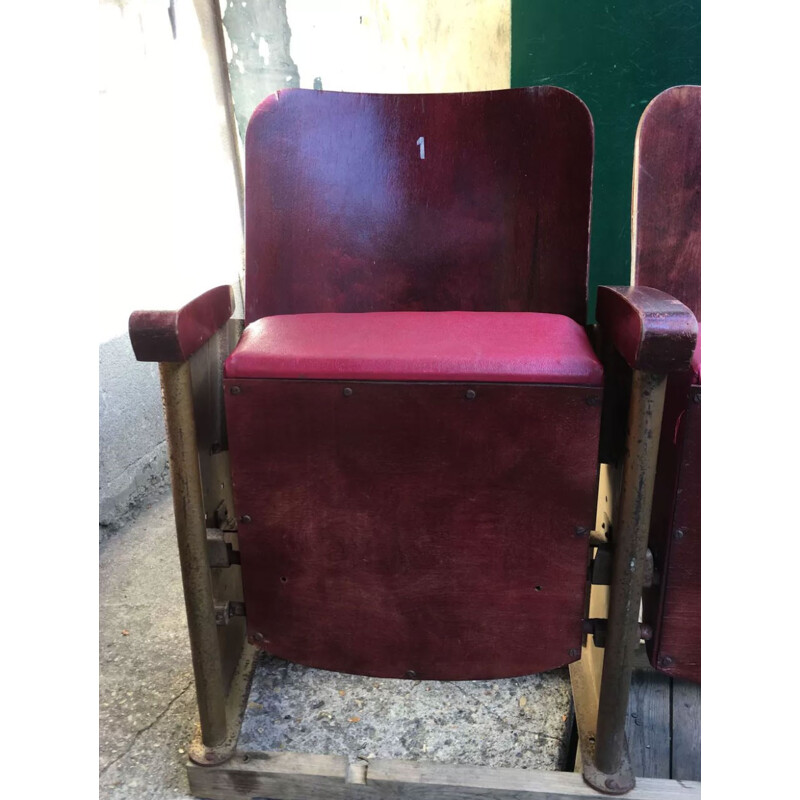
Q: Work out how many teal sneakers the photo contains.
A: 0